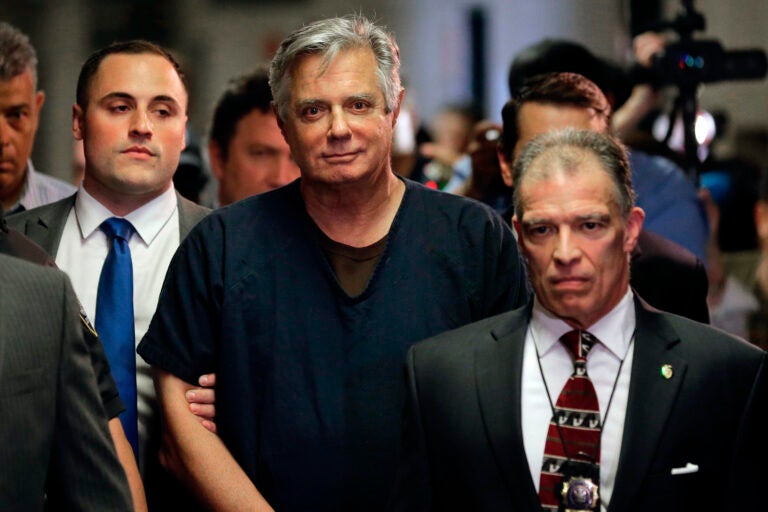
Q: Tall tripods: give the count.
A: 1